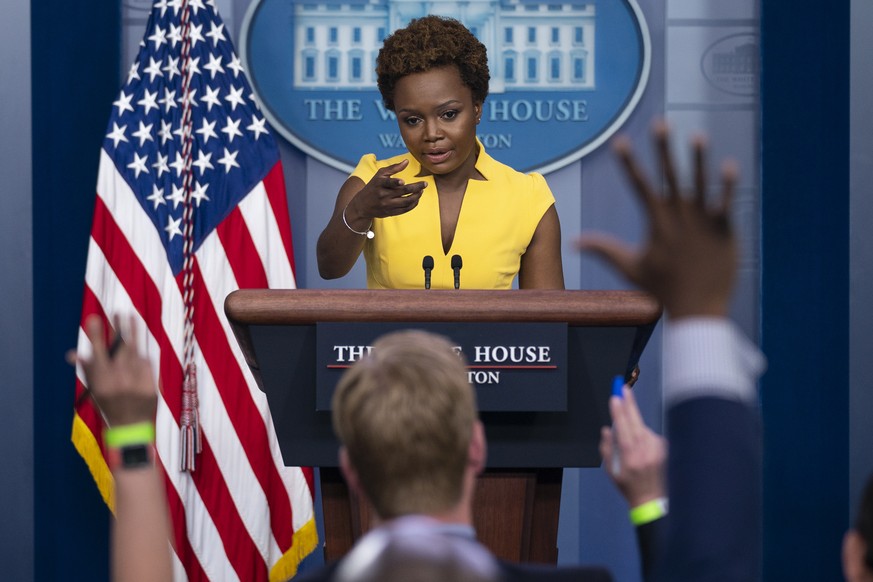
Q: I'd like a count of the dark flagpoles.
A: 0